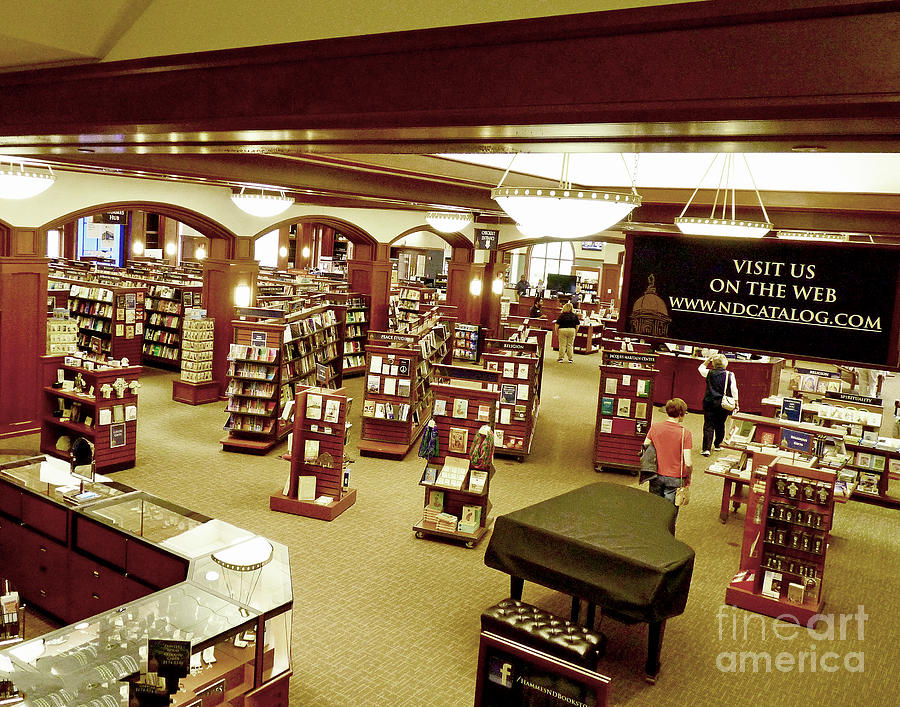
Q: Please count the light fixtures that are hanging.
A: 6